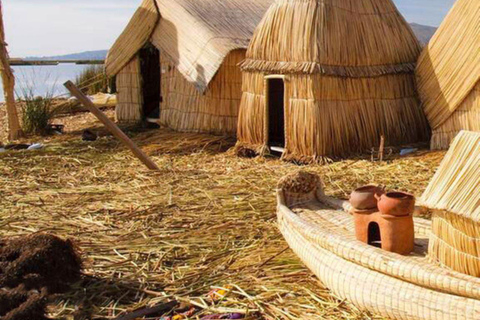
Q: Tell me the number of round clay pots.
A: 2